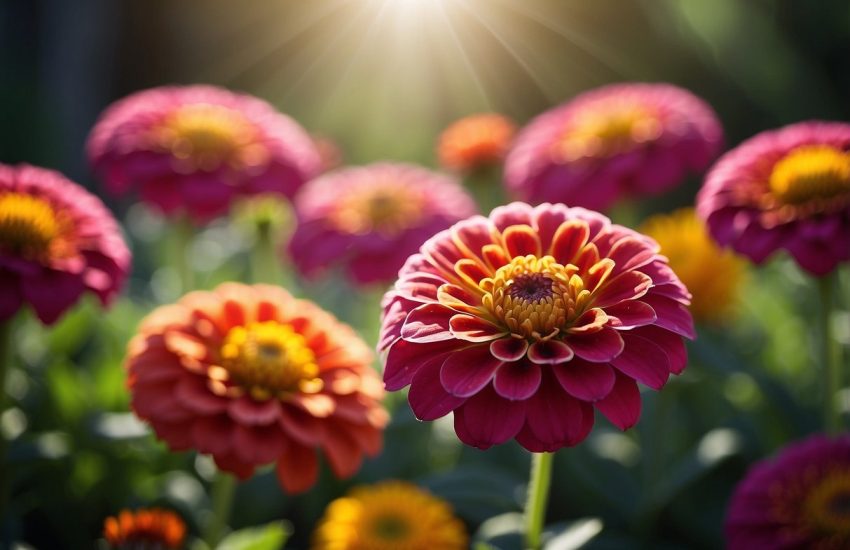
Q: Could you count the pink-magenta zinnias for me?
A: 7